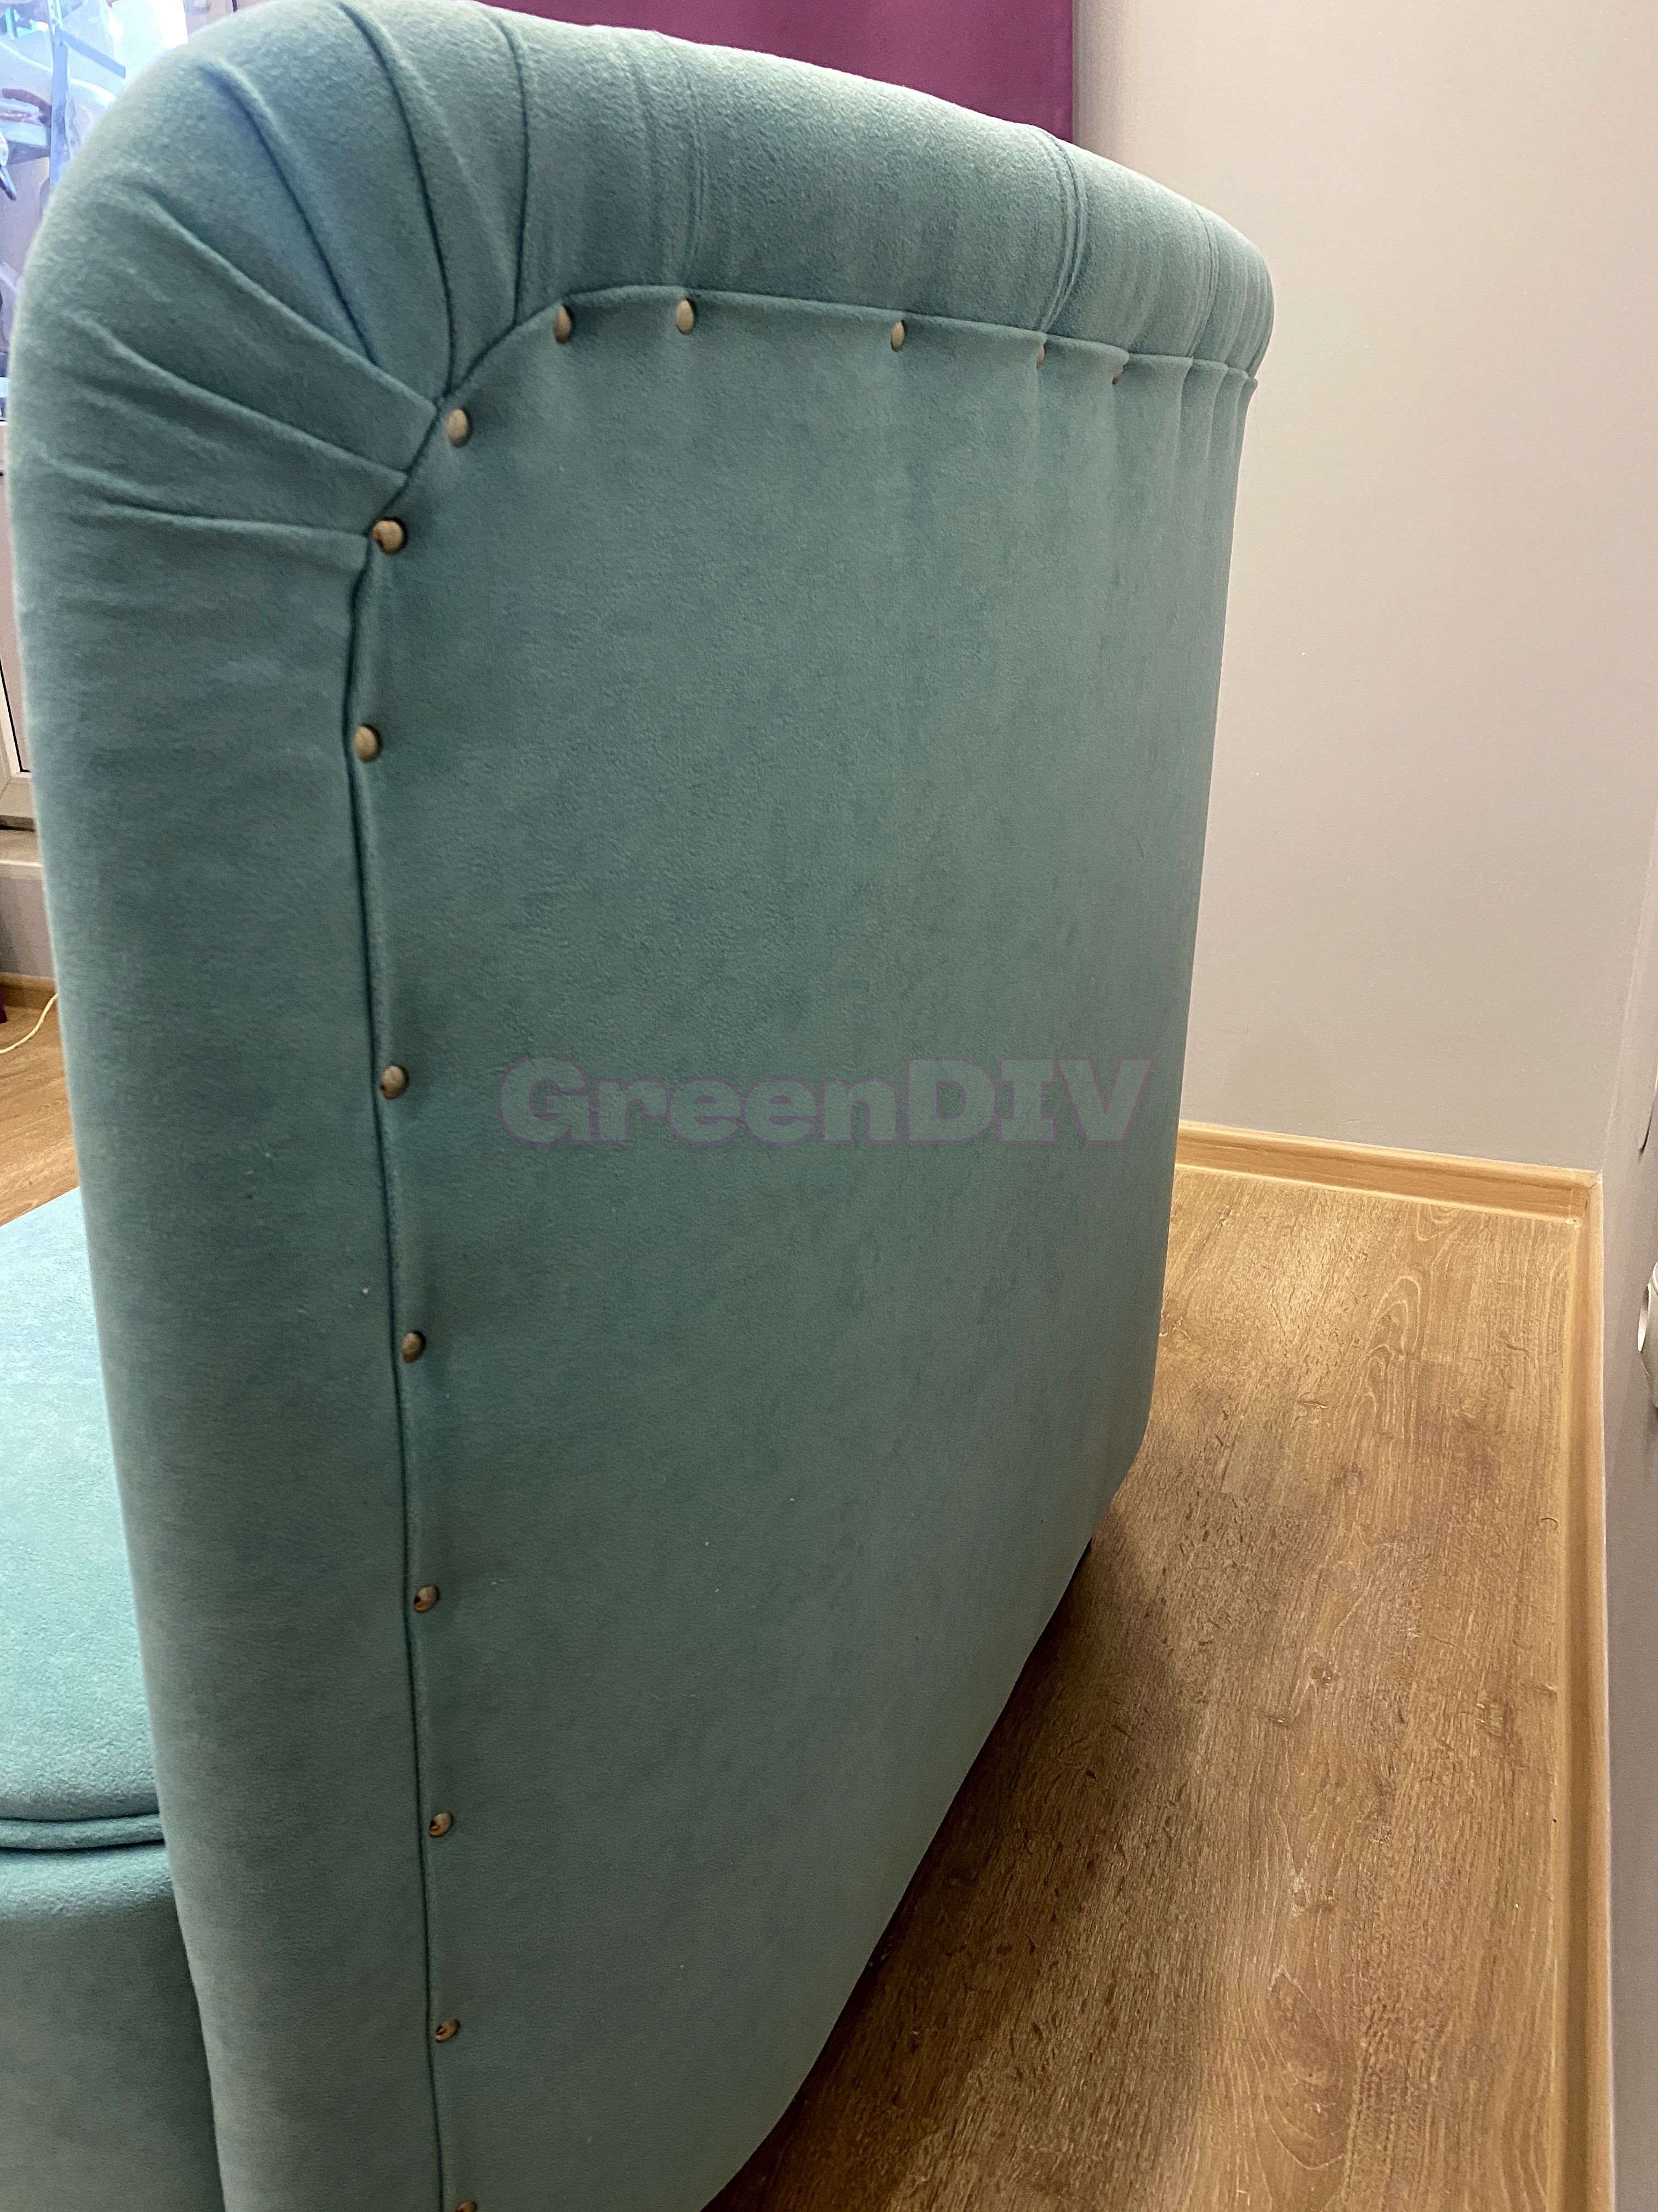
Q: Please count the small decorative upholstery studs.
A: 14